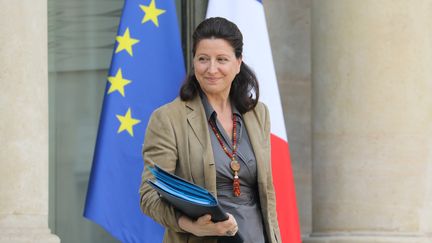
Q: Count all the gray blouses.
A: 1